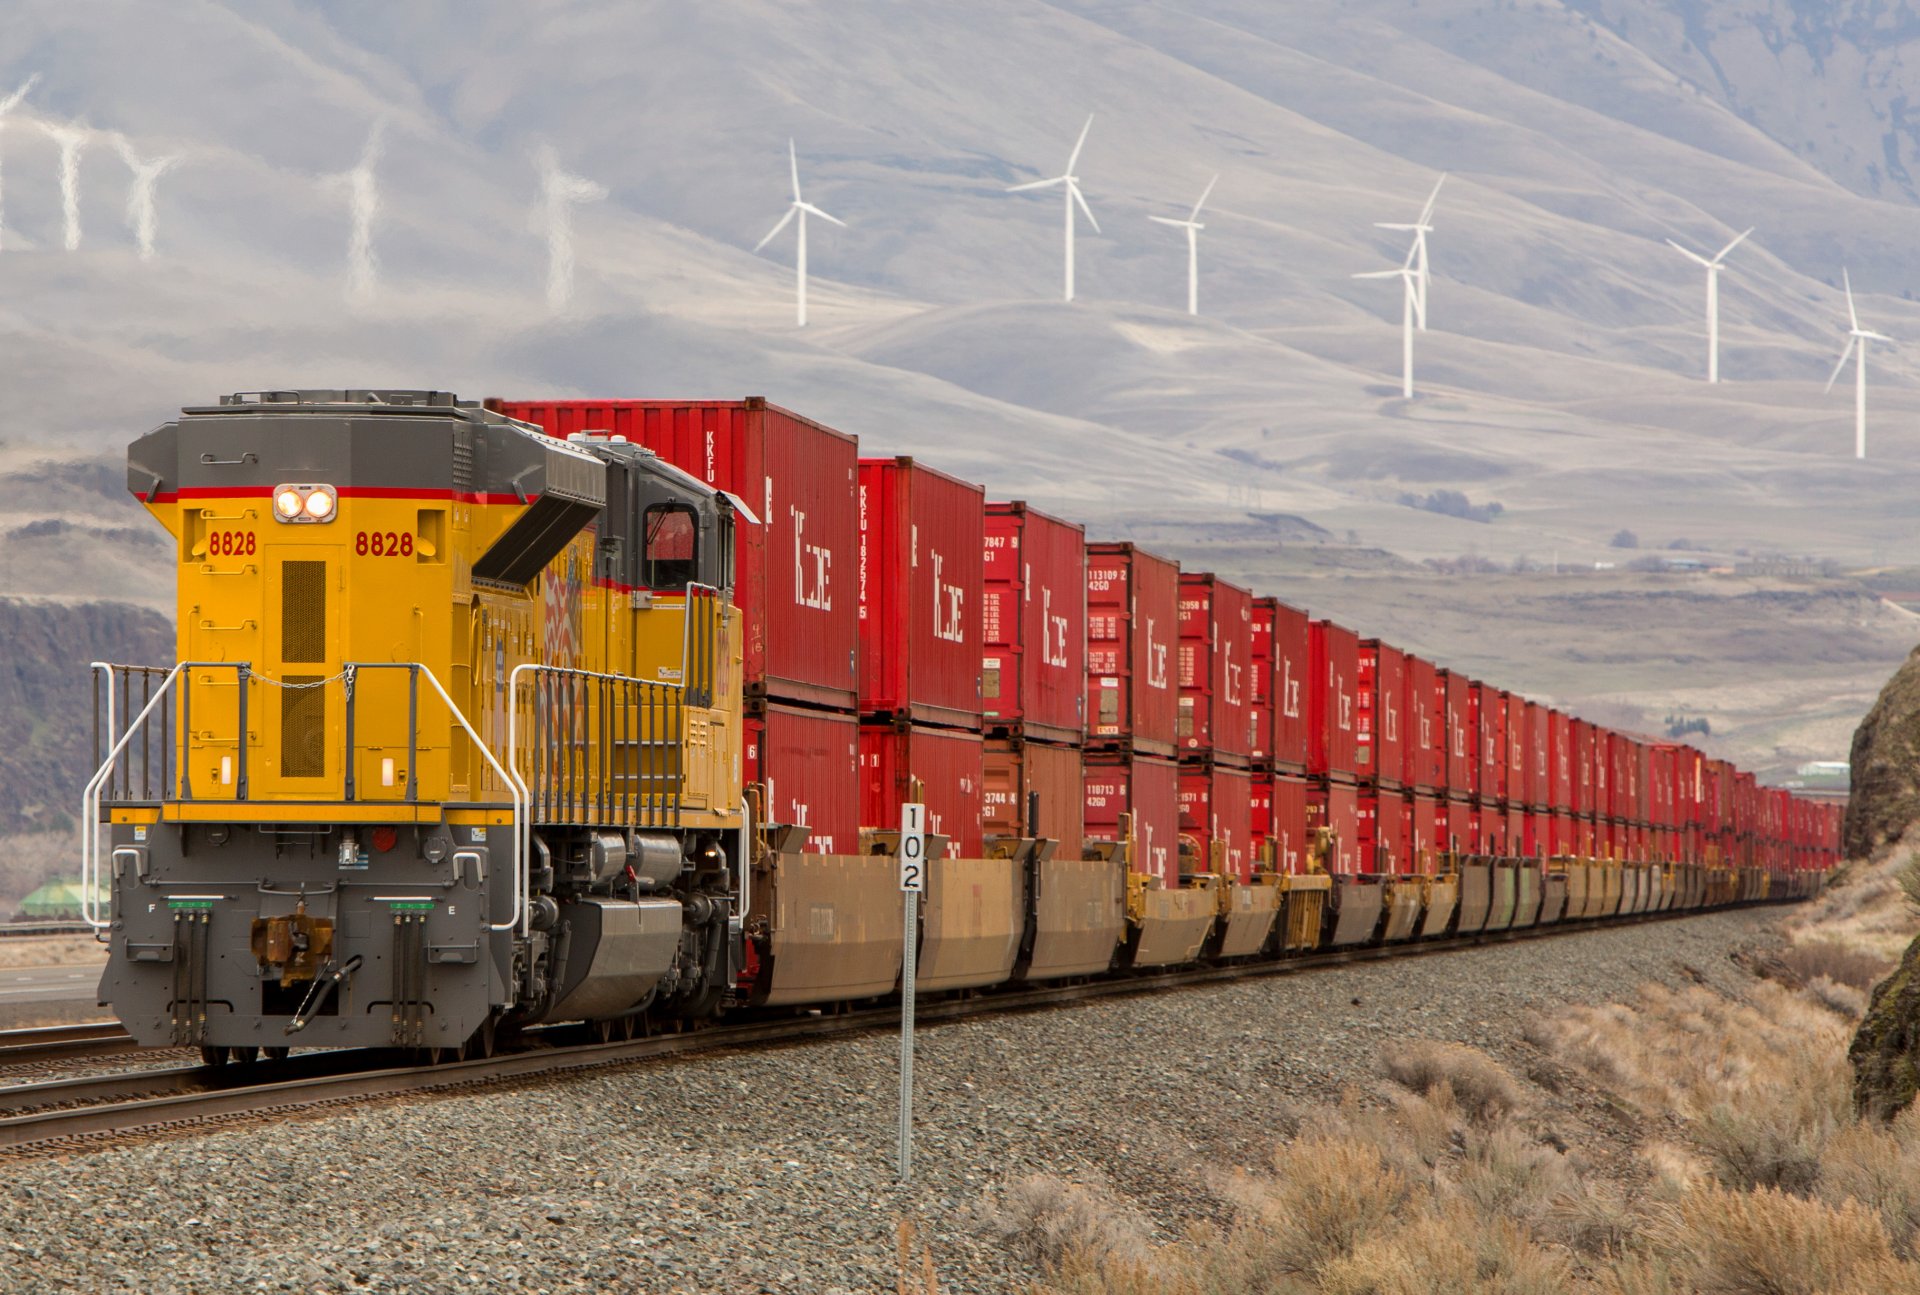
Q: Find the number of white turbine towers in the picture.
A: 12